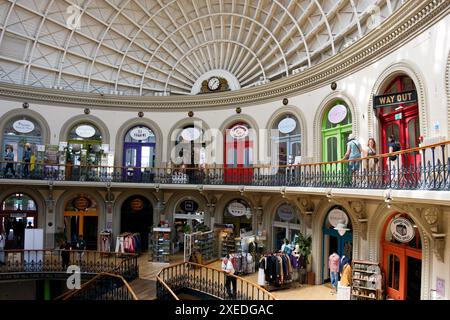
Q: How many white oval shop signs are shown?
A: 11